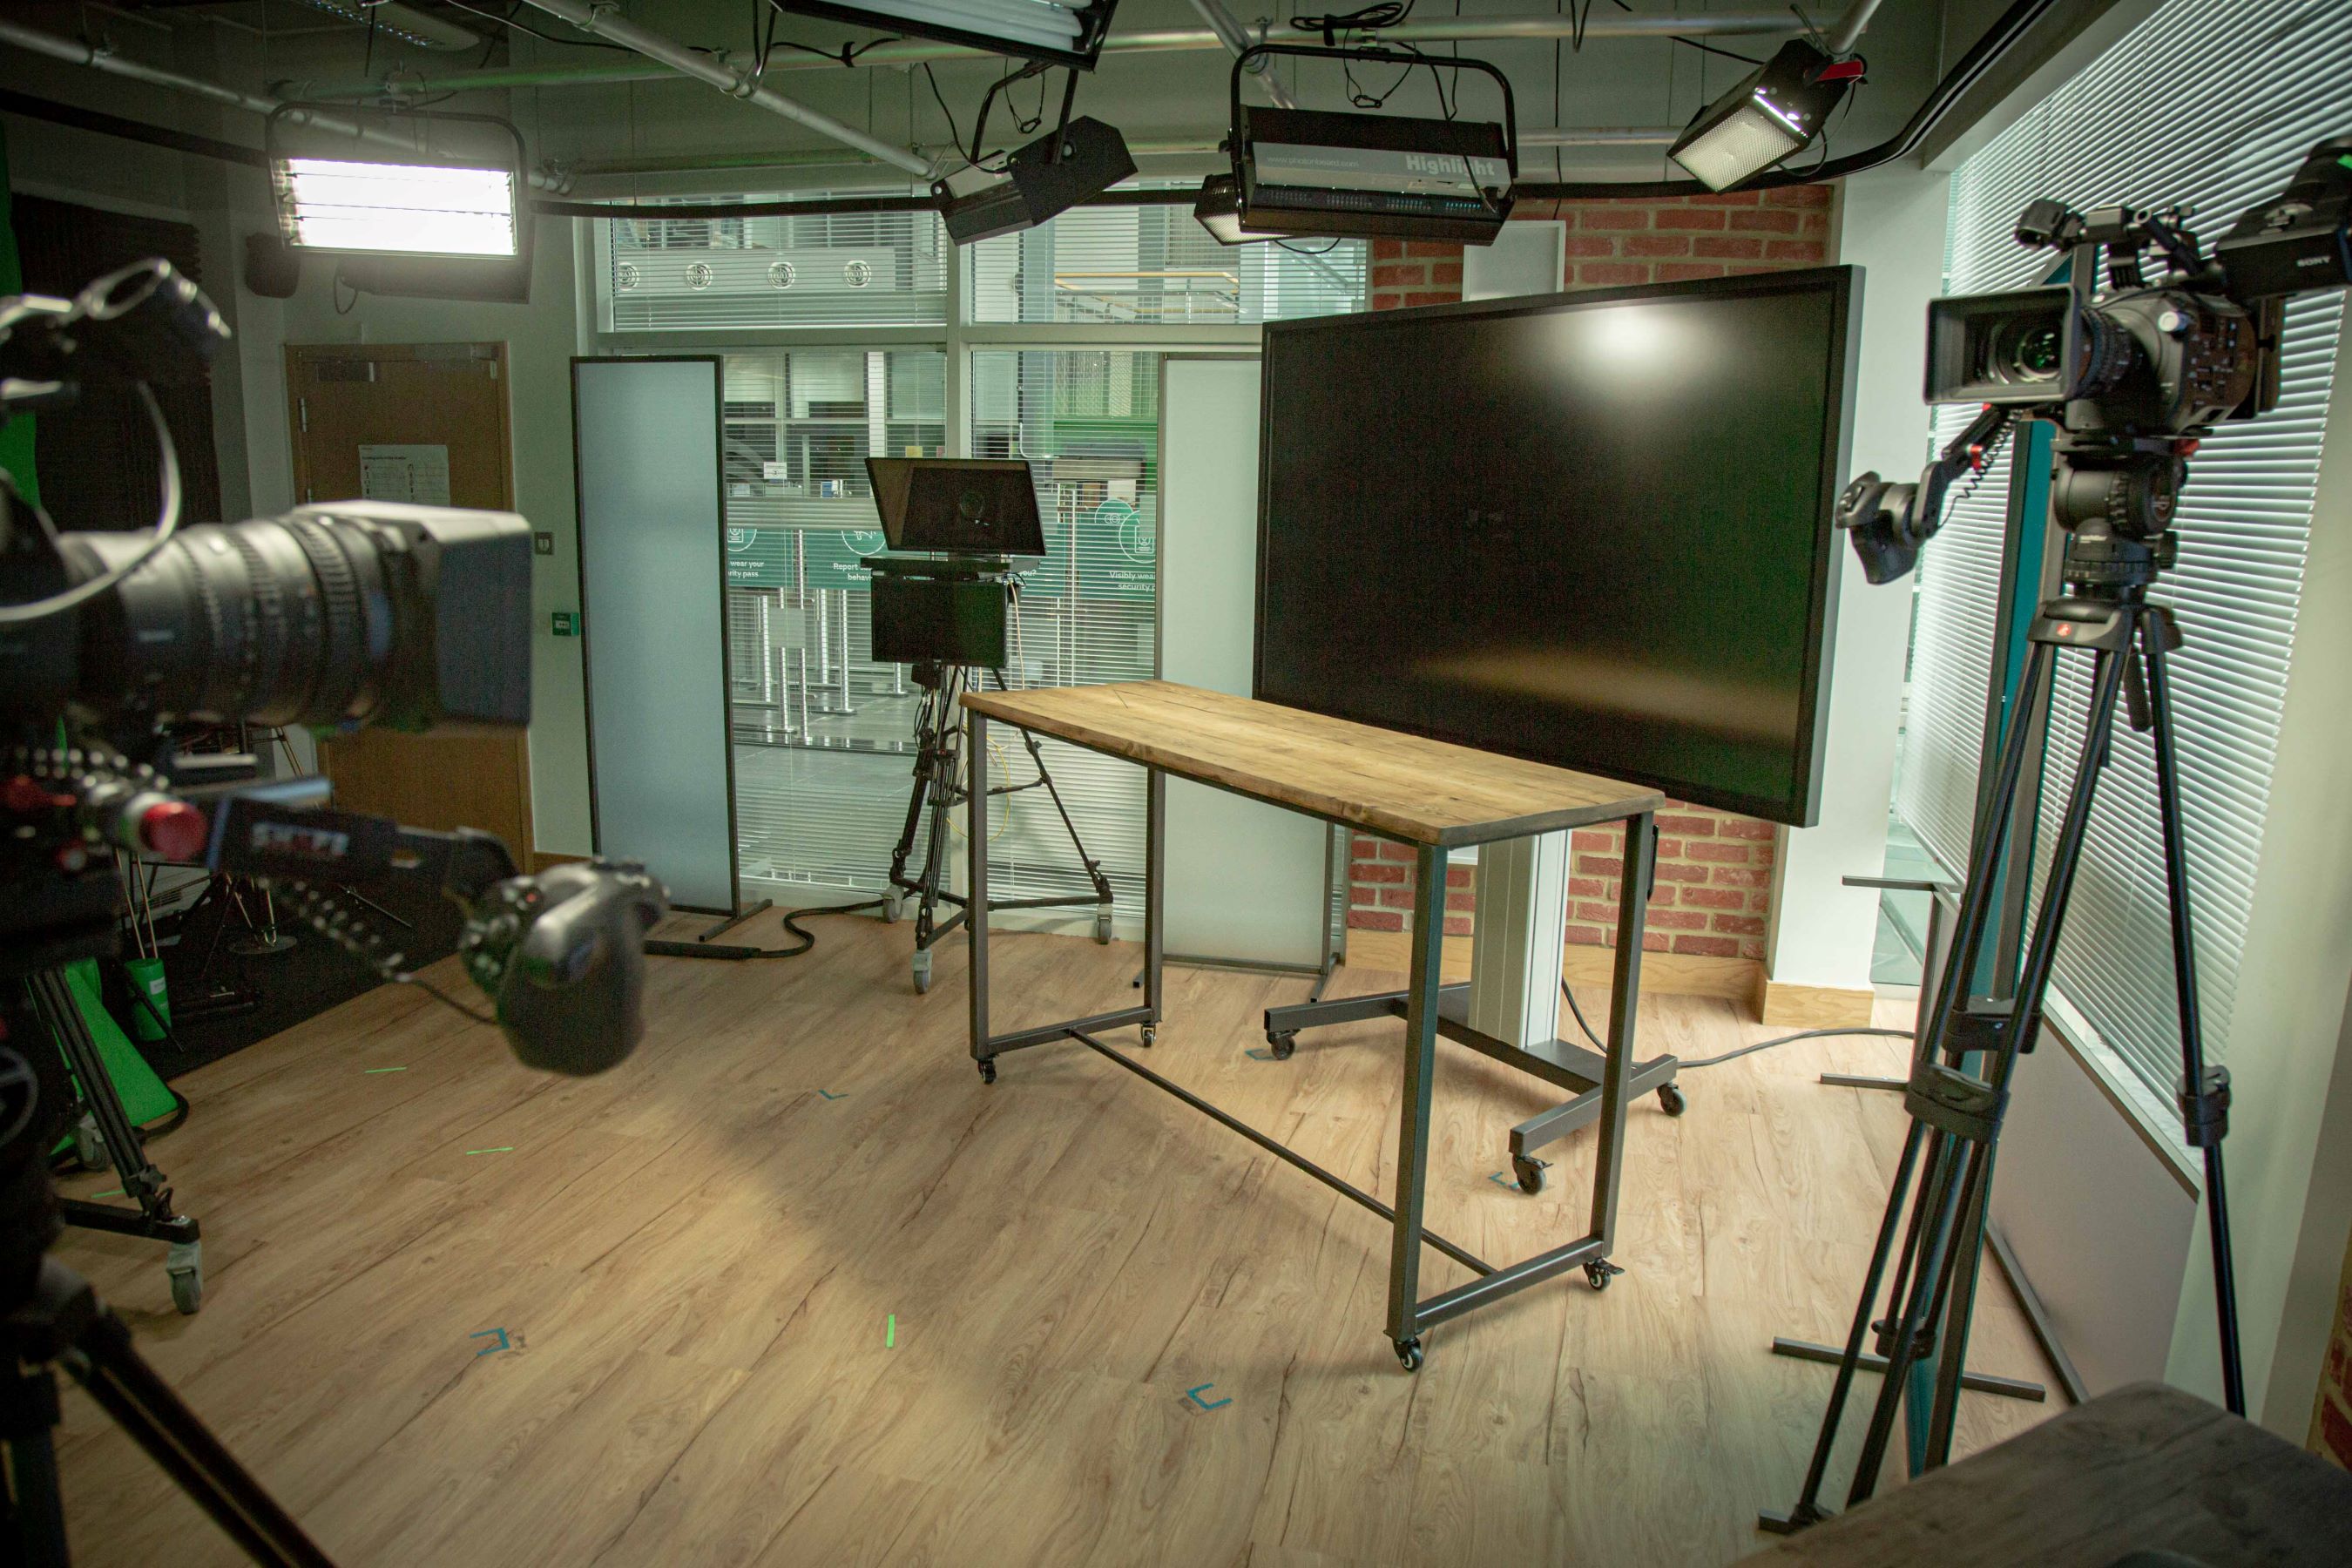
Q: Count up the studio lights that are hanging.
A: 6